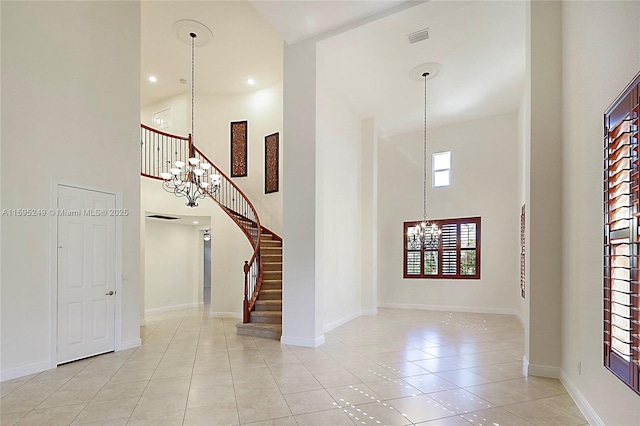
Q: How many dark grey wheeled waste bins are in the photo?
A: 0